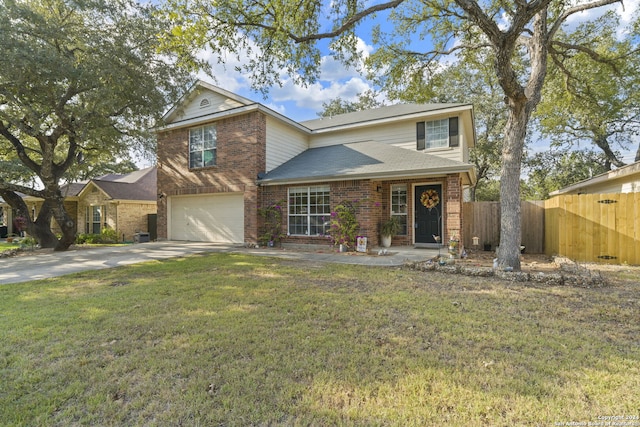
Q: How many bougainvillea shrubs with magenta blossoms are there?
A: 2